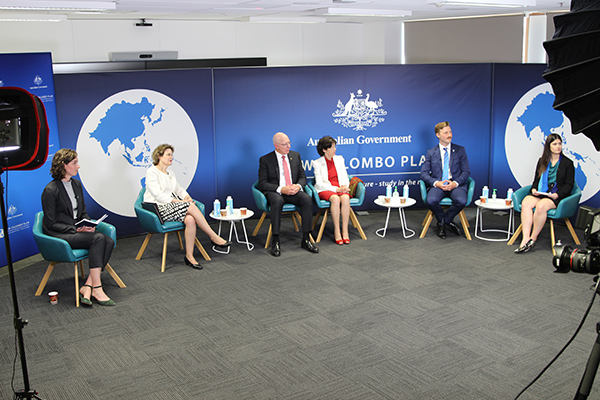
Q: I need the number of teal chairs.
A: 6